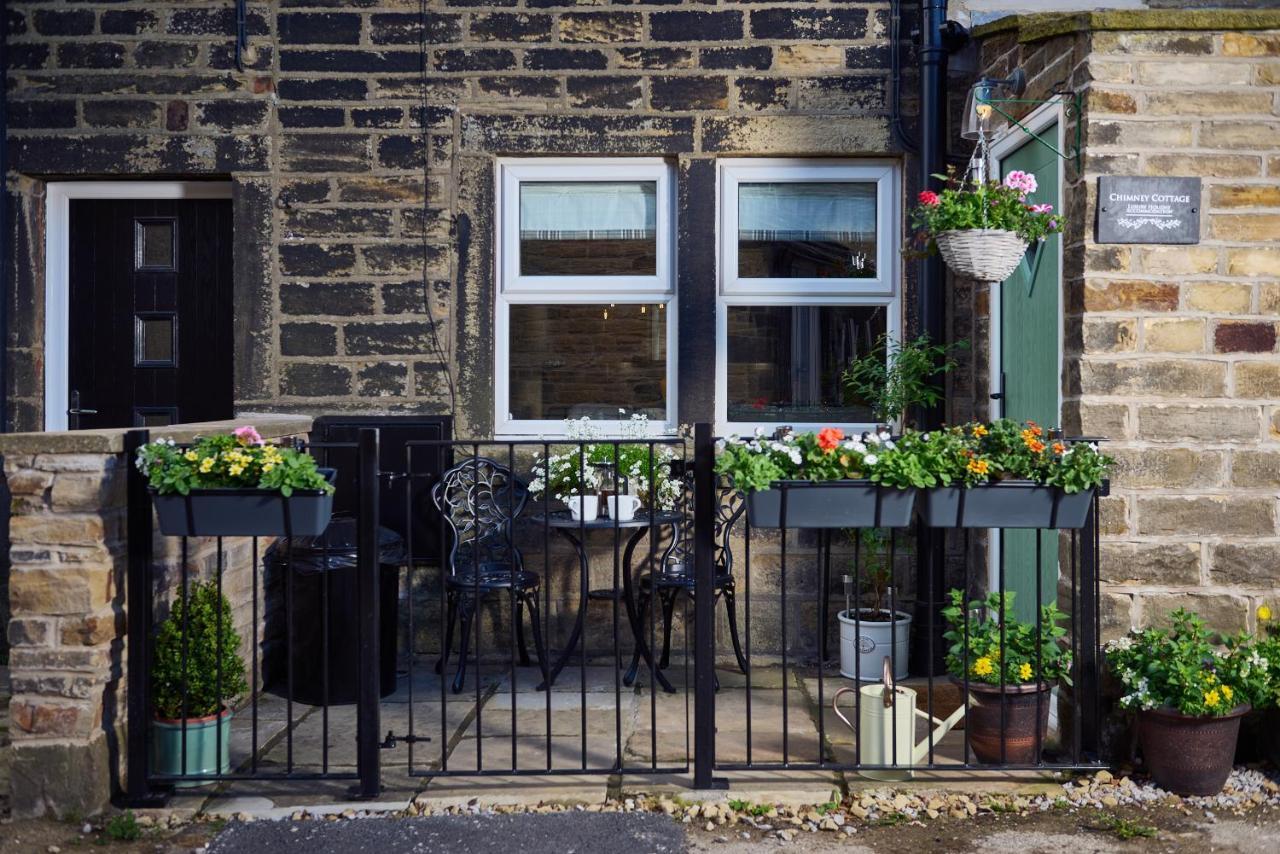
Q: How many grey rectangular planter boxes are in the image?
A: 3